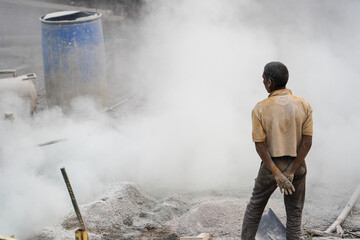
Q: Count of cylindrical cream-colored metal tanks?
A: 1